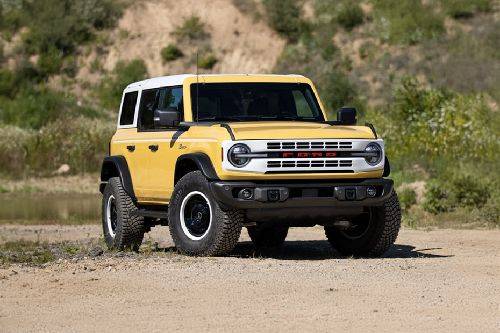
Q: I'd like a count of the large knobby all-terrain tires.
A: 4